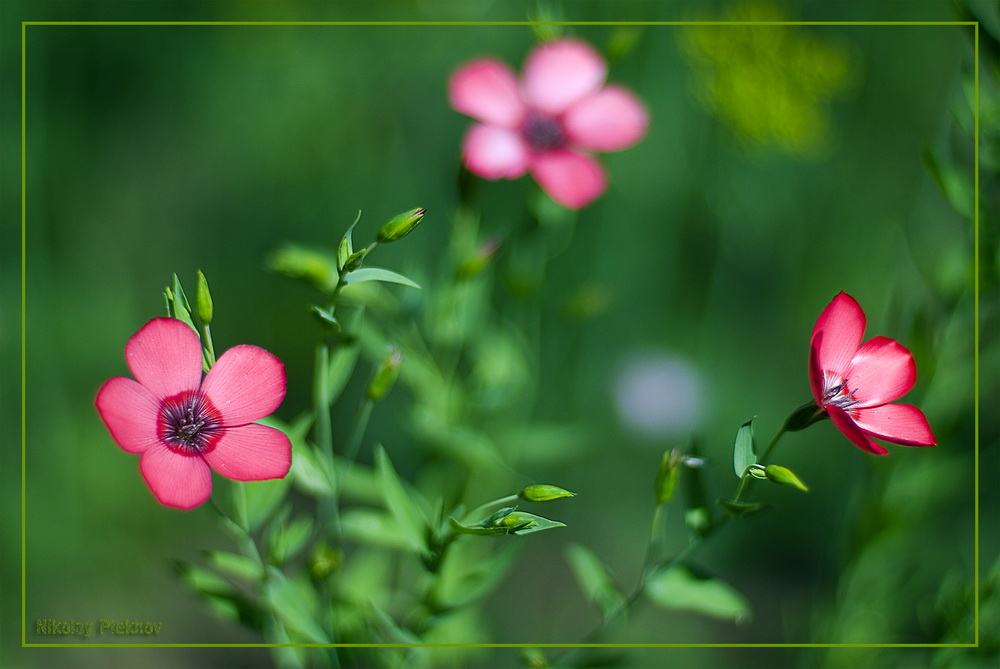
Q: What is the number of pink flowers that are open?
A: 3